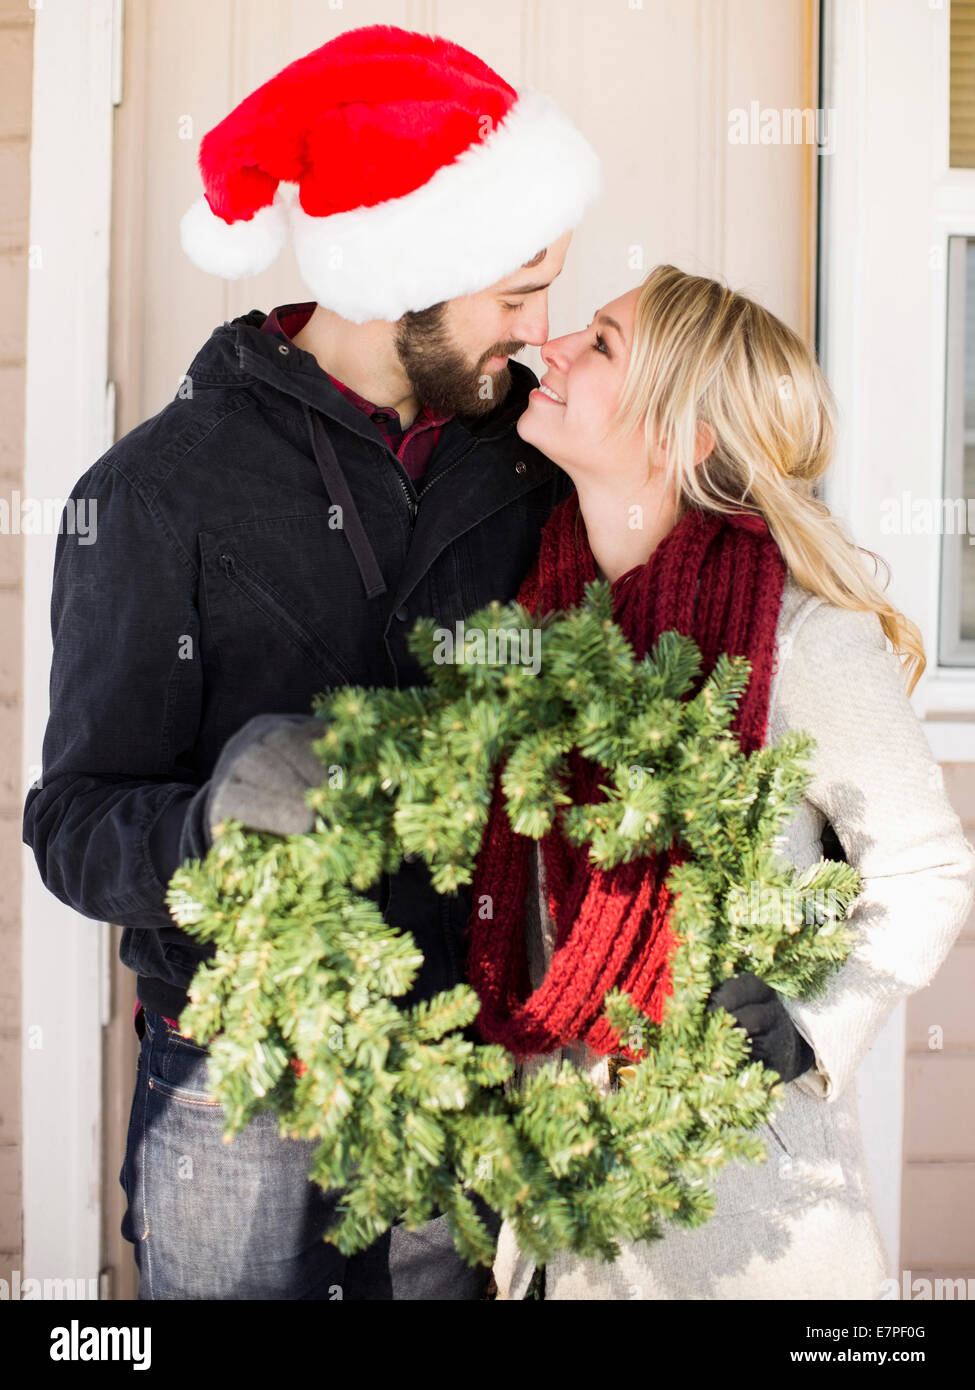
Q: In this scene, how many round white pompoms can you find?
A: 1